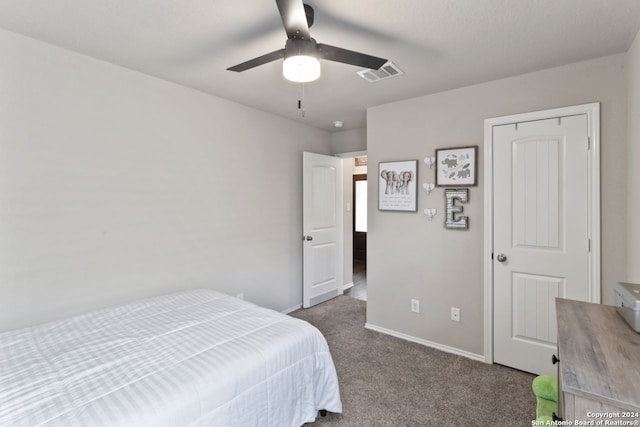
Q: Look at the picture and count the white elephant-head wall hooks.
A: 3